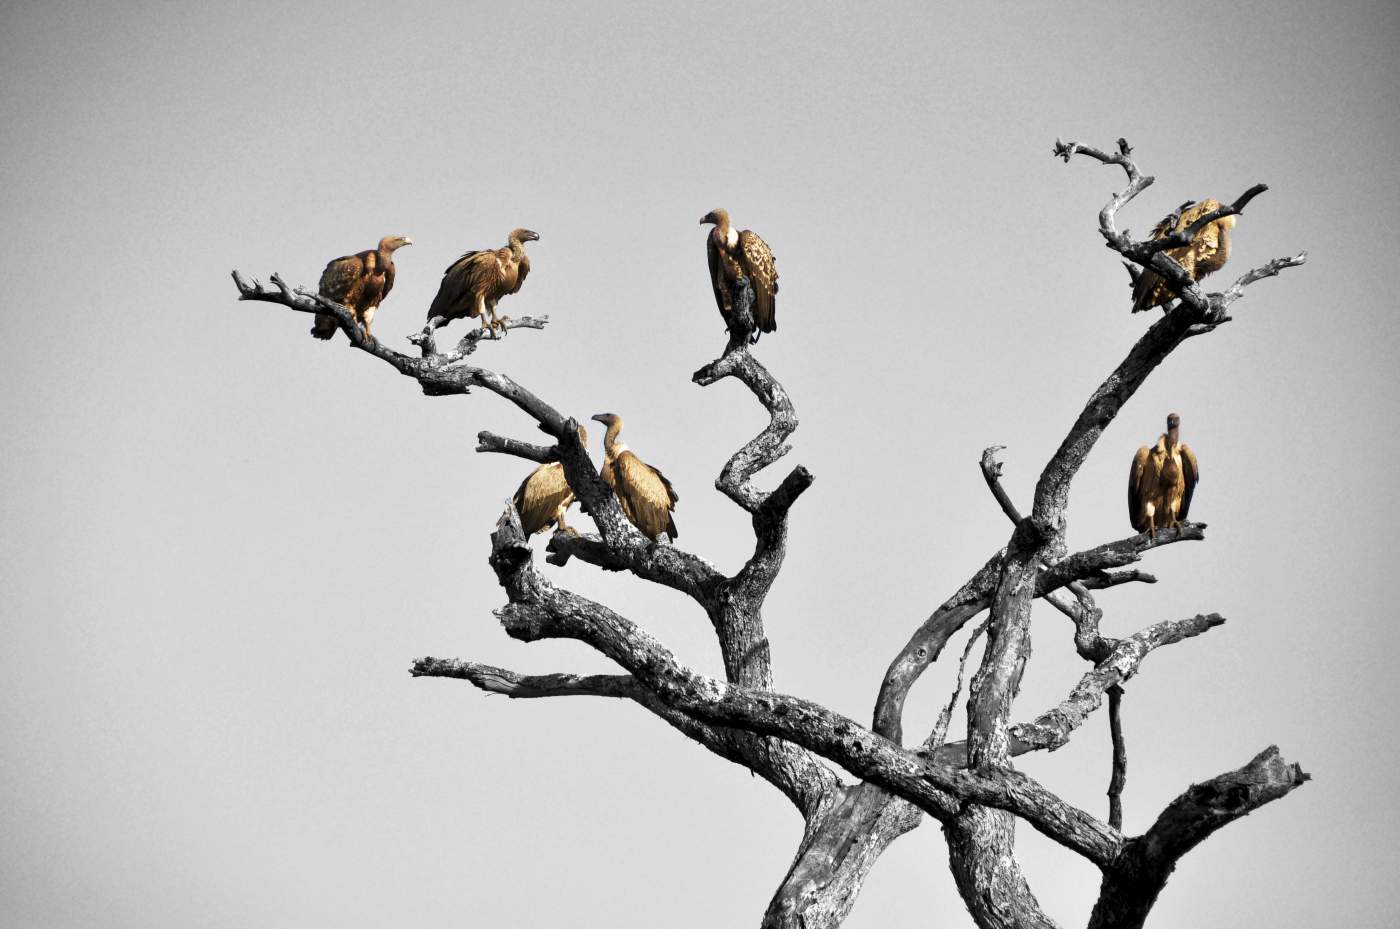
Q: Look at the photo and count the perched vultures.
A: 7